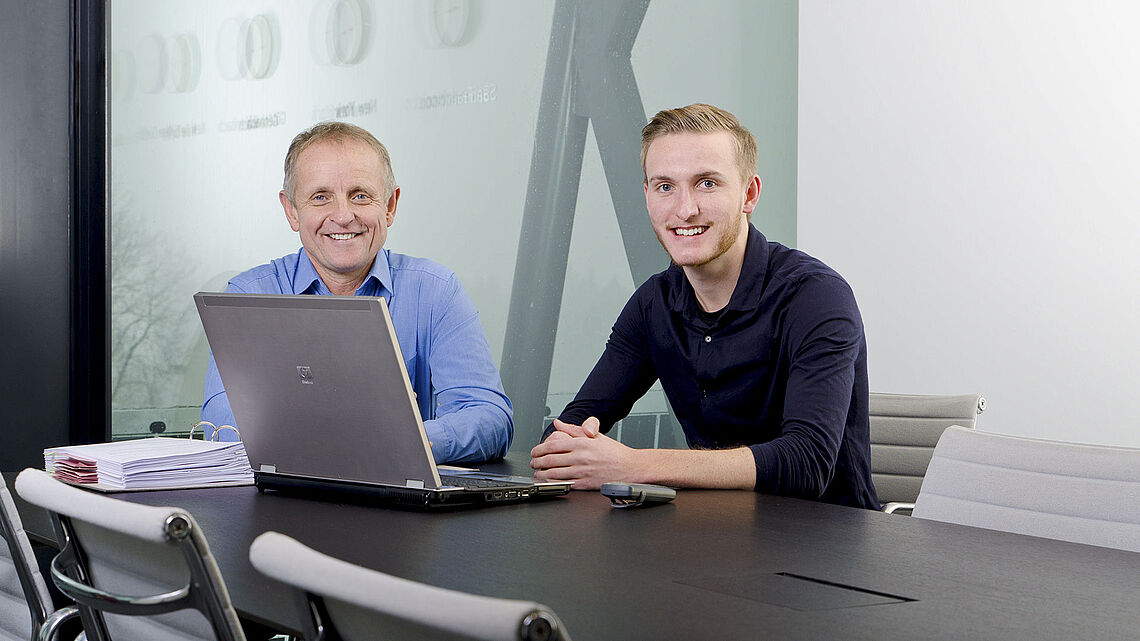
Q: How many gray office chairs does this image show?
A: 5